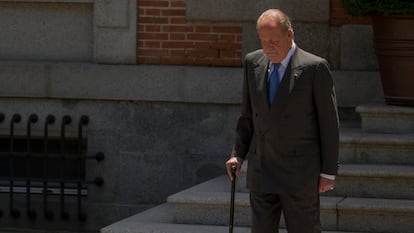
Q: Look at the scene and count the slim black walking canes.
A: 1